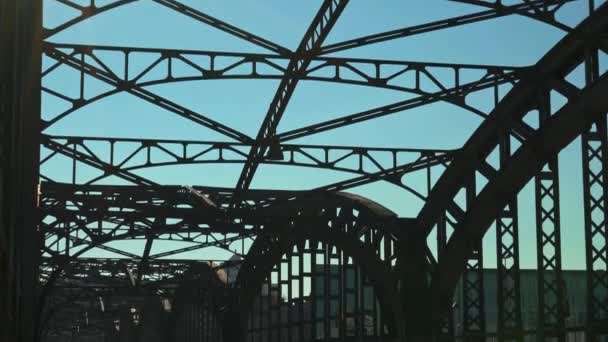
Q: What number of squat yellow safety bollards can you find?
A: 0